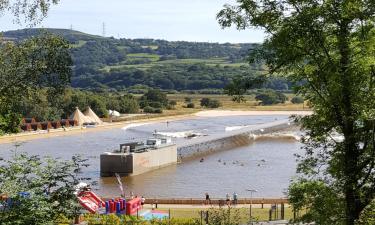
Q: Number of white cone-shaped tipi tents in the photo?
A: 2